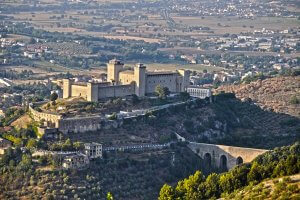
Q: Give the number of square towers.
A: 5